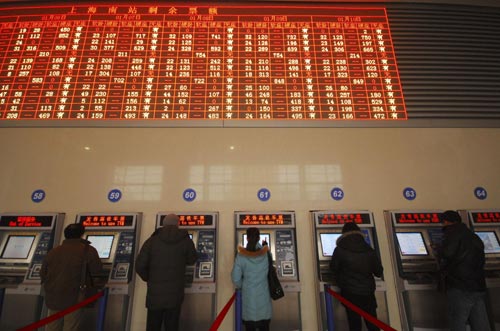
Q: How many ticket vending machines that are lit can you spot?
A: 7